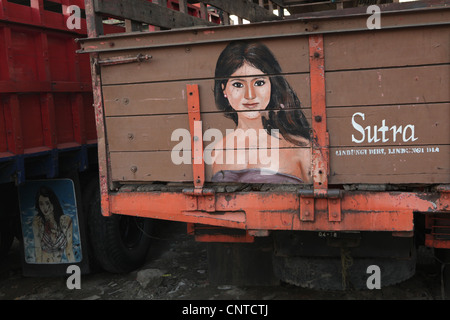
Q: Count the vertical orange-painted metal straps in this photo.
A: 2